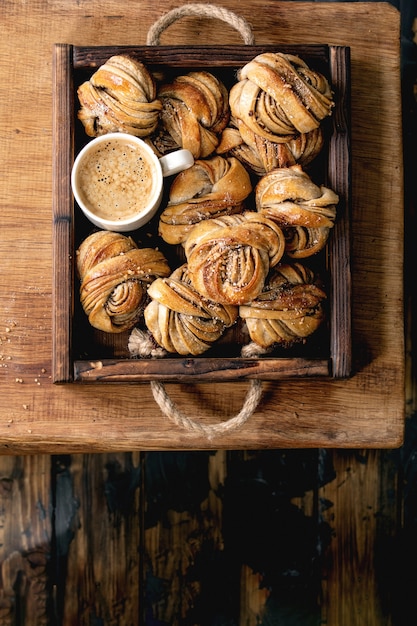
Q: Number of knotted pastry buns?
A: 10